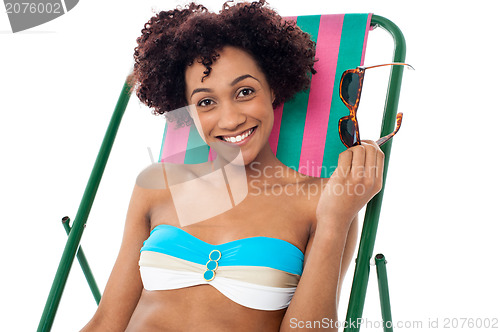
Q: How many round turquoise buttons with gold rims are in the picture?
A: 3